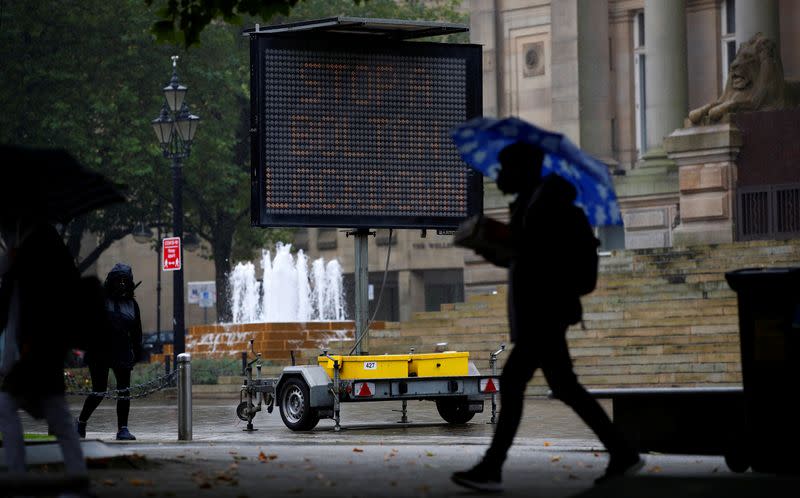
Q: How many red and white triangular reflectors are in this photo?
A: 2